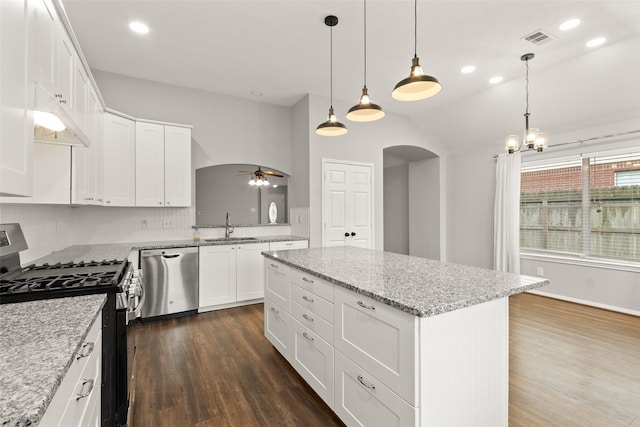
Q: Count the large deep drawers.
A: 5